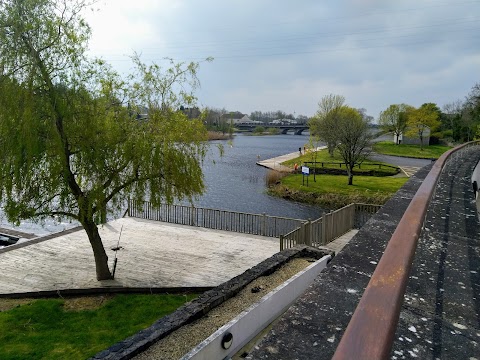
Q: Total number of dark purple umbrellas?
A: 0